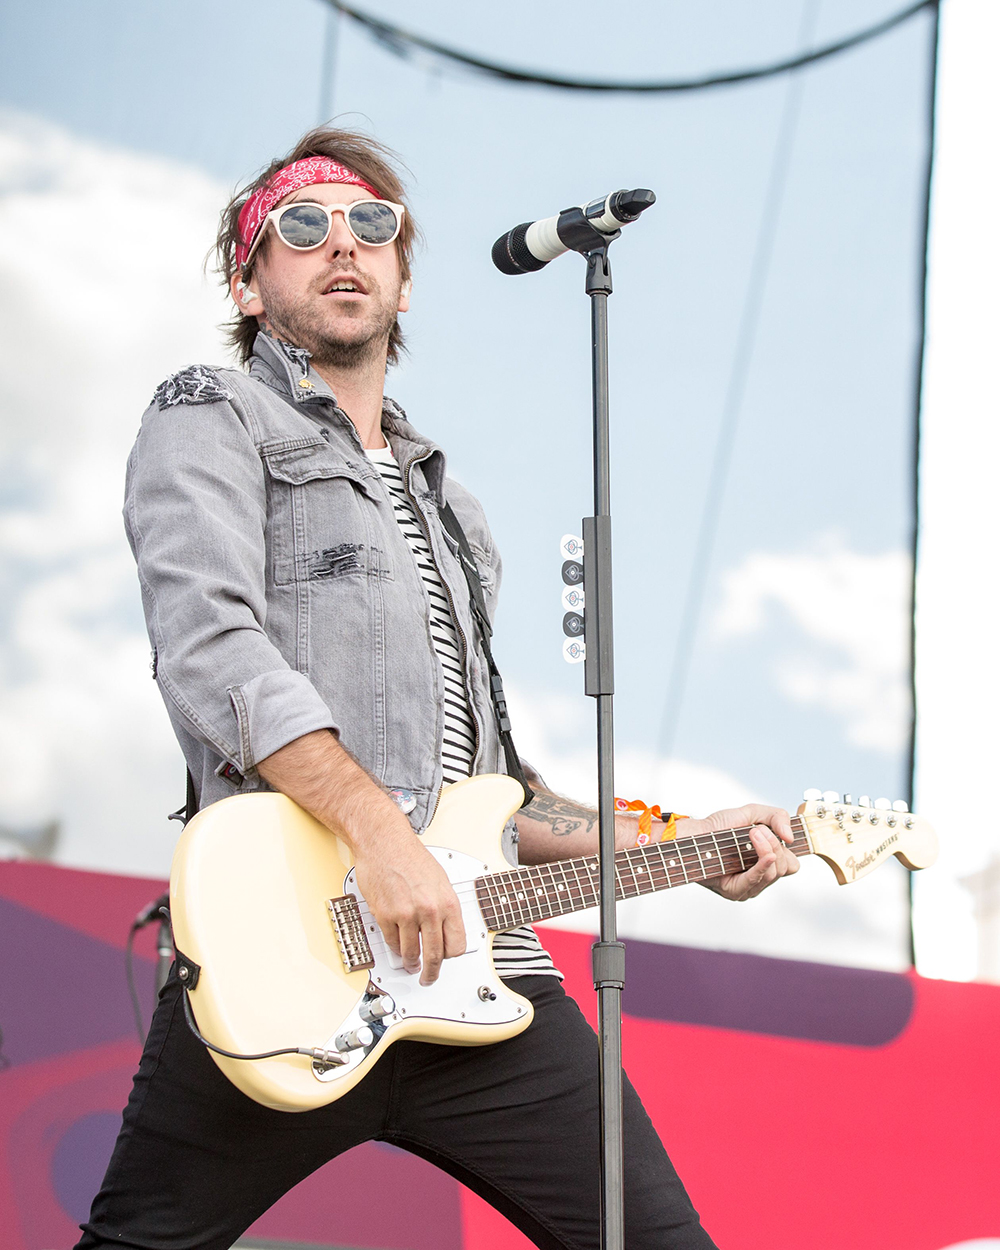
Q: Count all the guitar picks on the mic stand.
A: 5